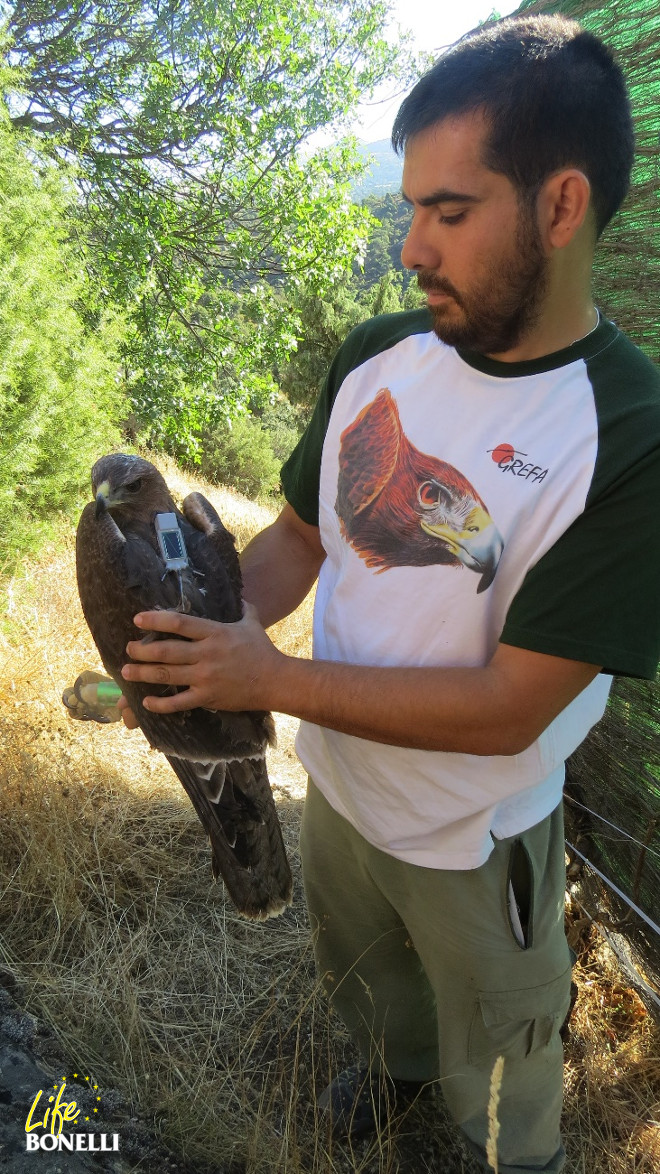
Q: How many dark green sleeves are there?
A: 2